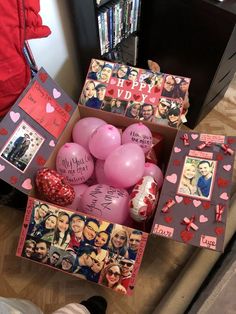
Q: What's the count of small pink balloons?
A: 9